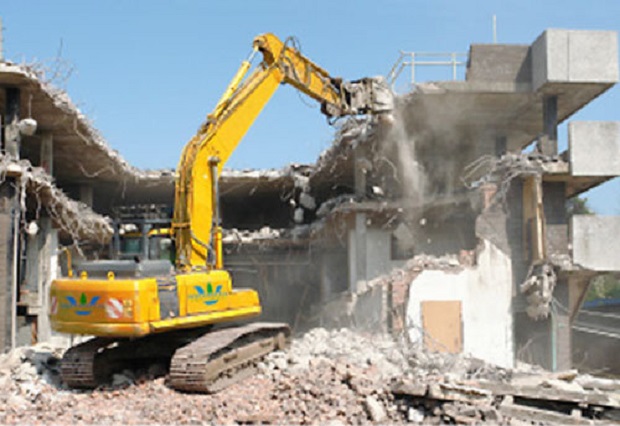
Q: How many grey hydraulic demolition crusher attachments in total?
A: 1